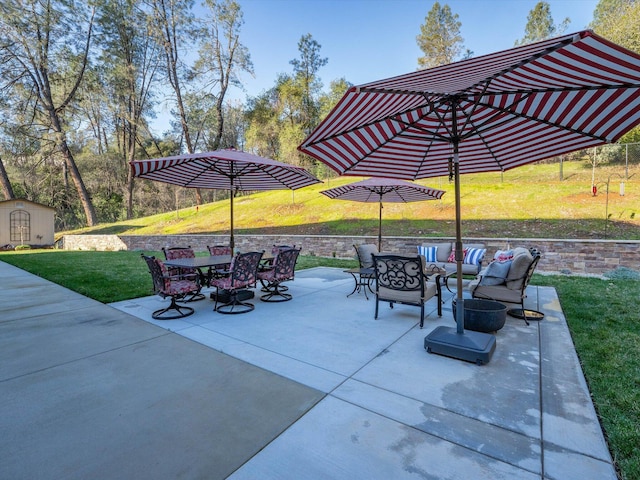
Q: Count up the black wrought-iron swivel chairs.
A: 6